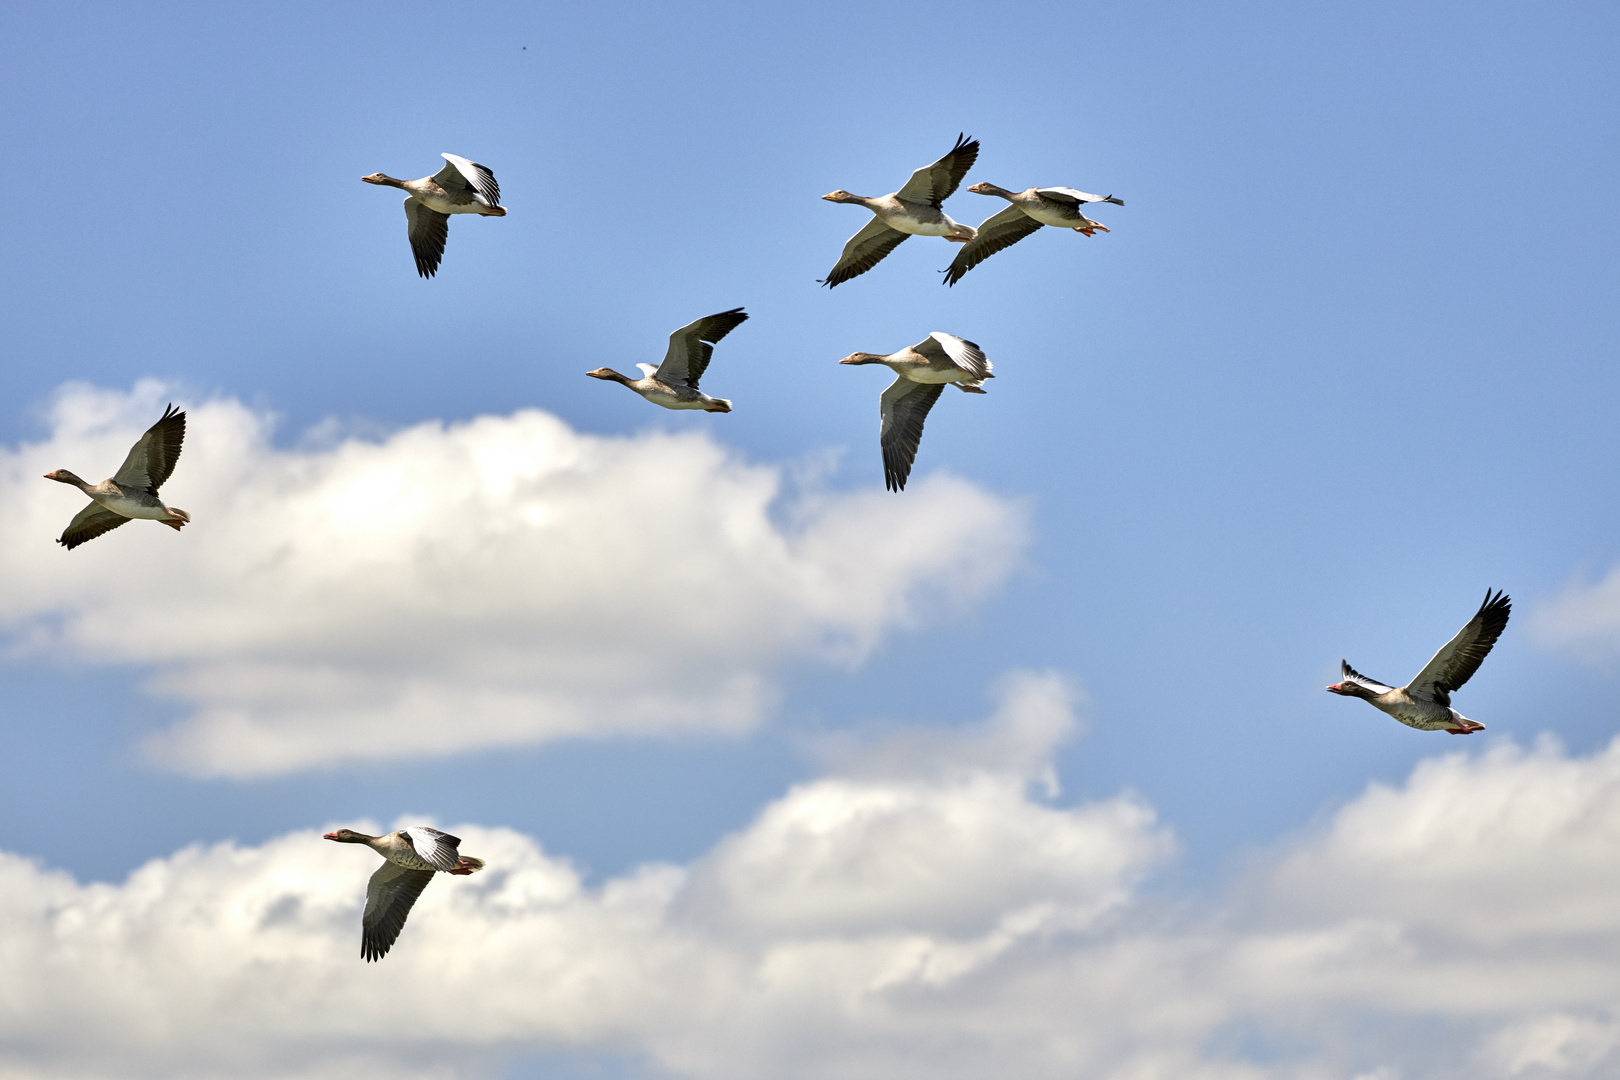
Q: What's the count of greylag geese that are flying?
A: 8